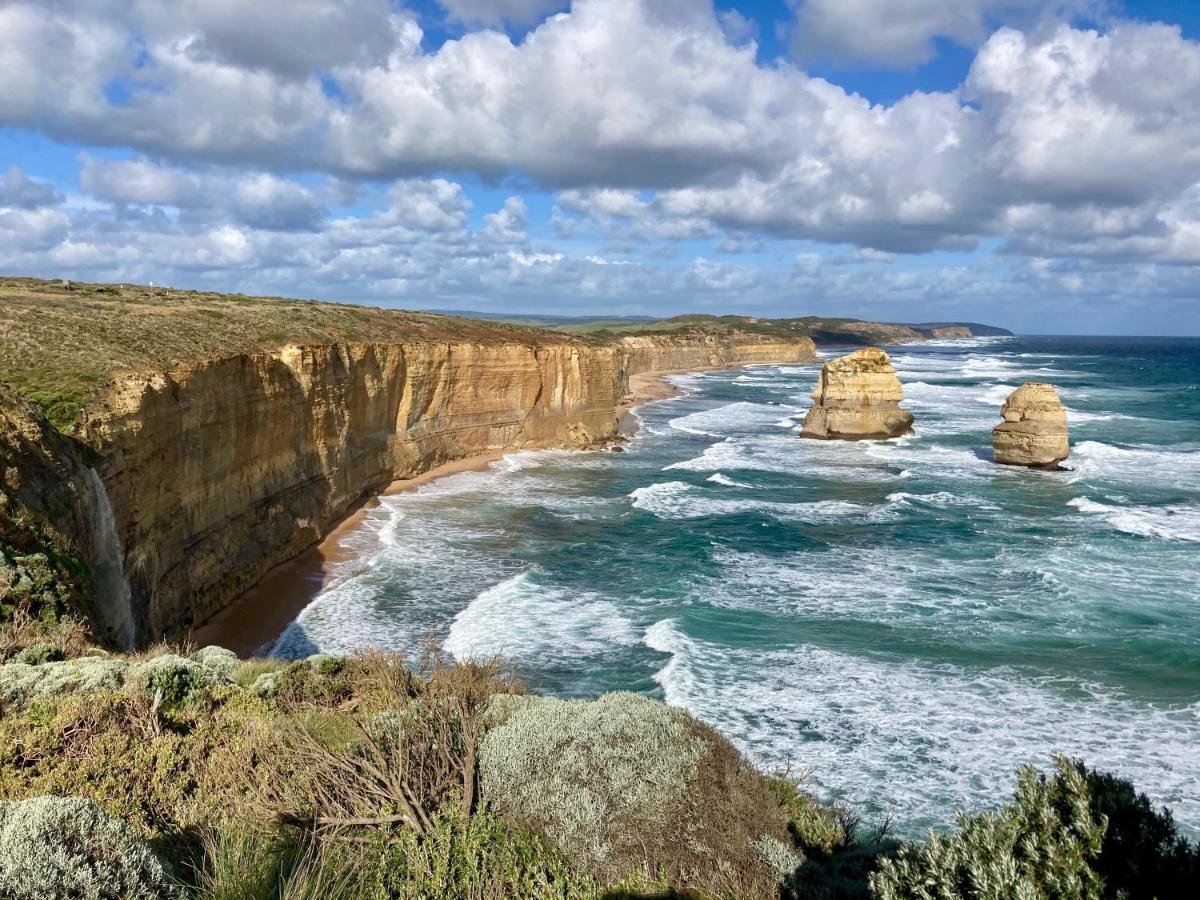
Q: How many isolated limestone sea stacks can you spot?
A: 2